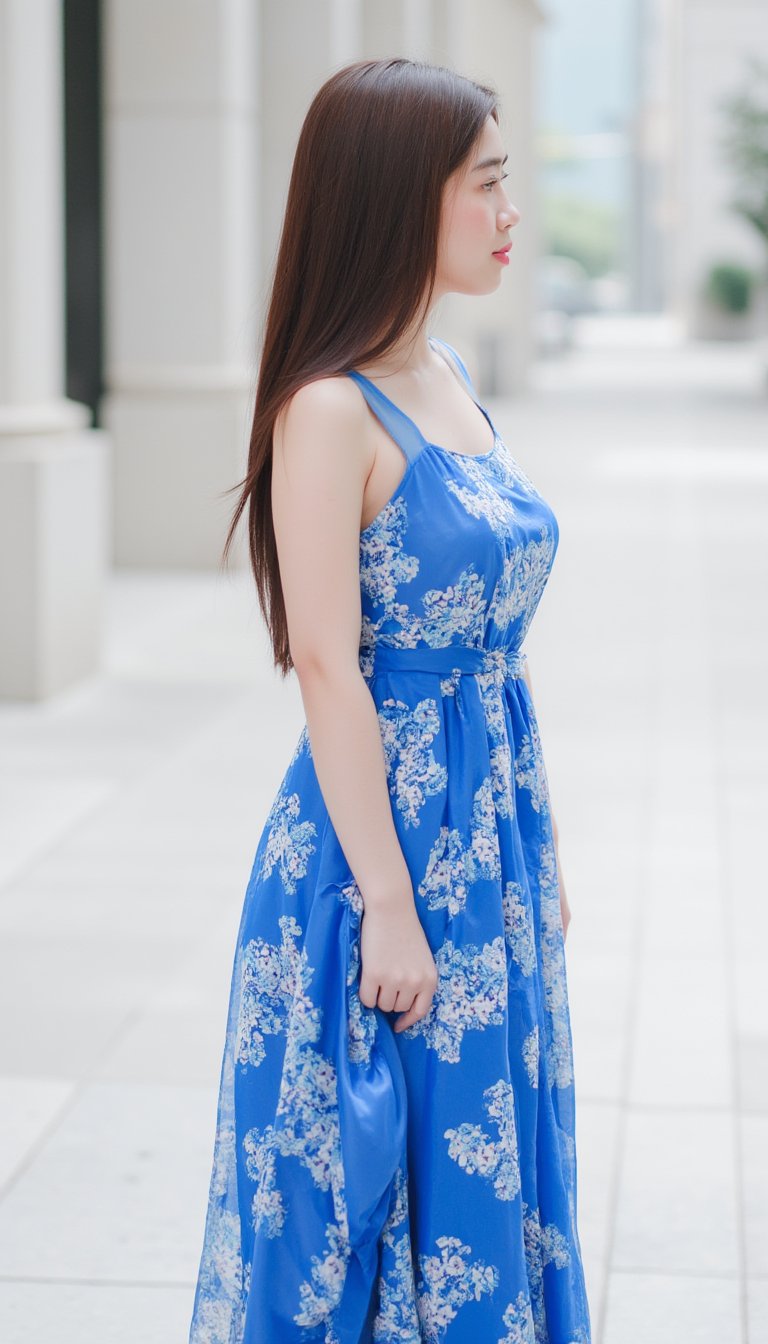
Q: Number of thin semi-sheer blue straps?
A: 2